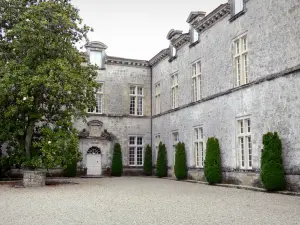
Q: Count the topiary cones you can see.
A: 6